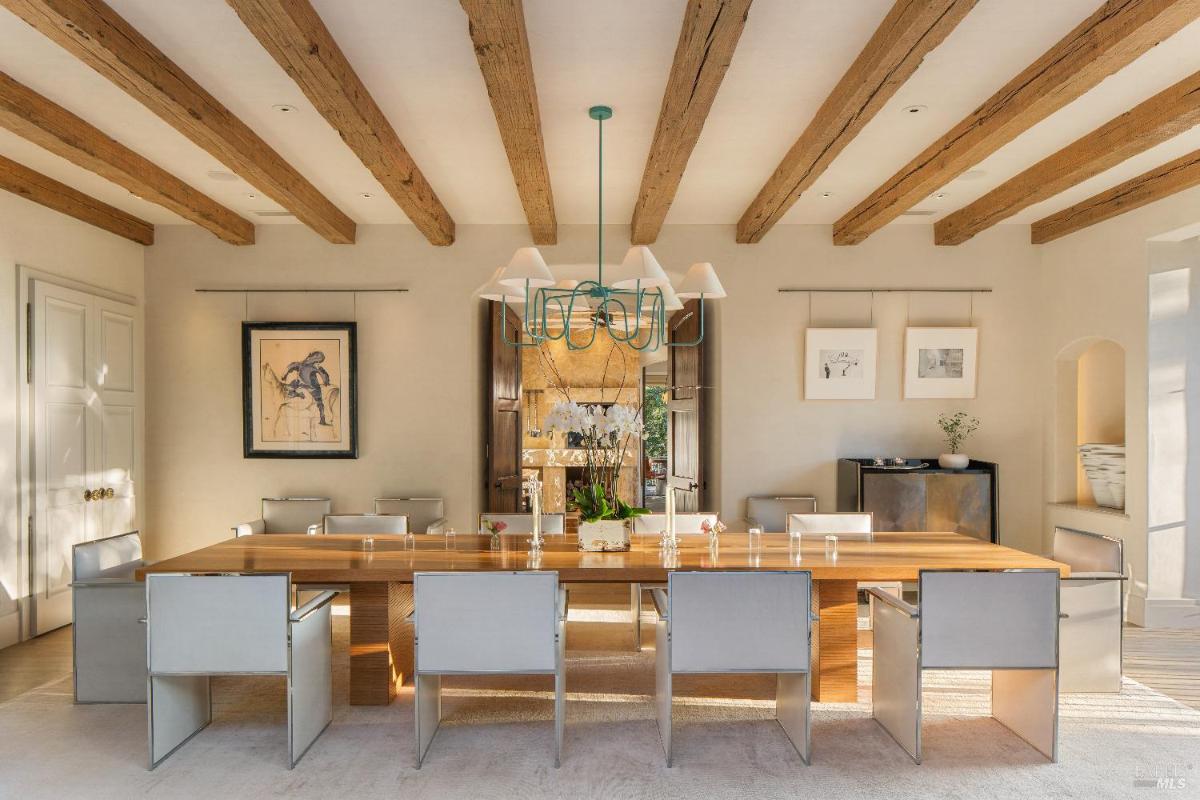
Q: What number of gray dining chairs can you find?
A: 13